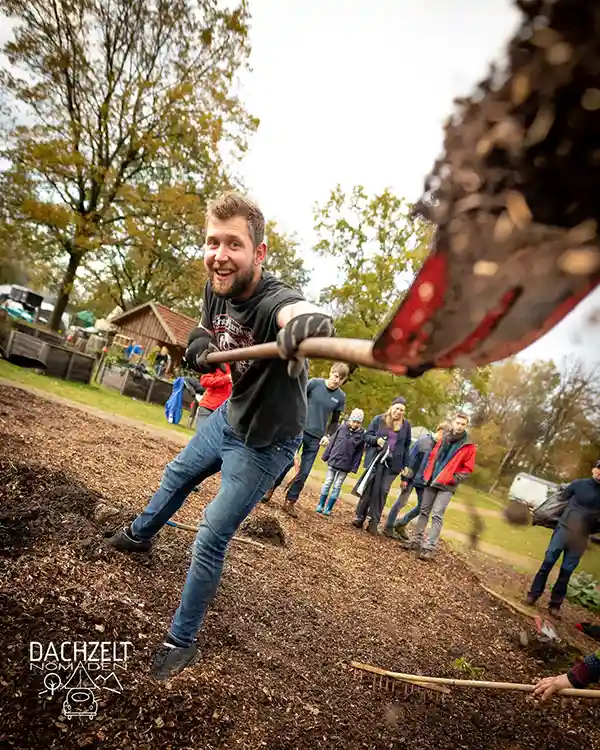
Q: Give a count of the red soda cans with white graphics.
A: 0